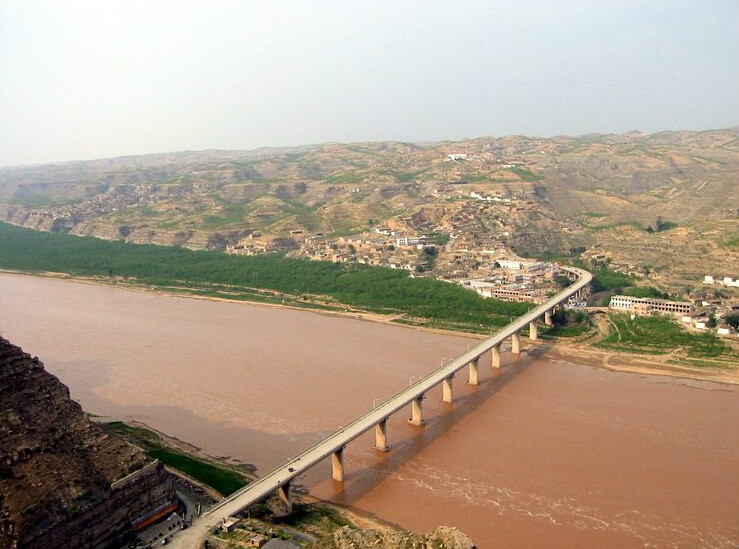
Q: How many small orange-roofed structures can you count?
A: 1